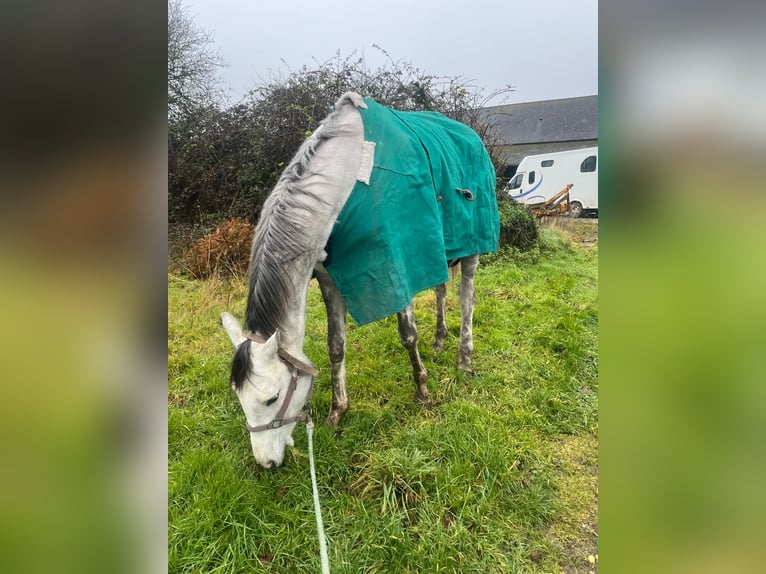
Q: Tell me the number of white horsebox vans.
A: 1